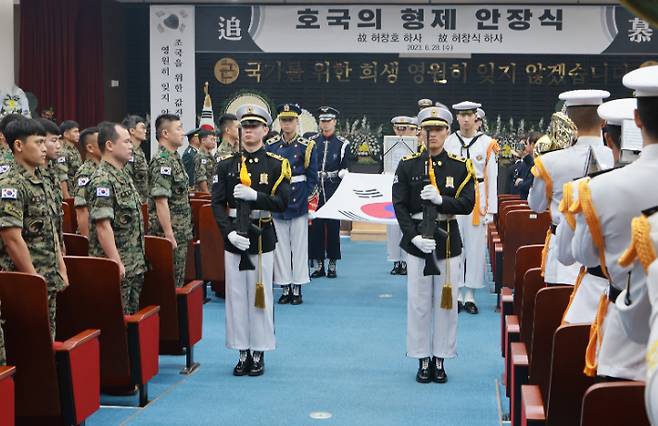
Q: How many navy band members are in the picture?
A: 4